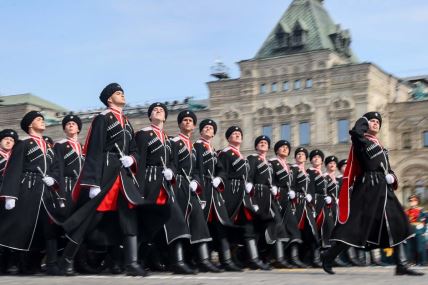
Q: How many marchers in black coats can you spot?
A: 15